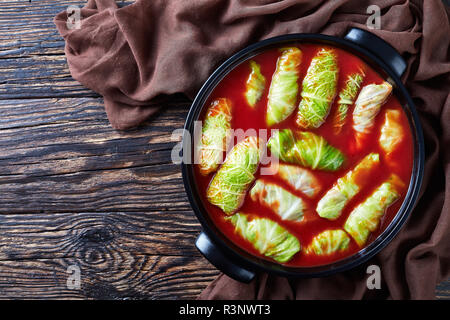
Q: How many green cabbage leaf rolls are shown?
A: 15